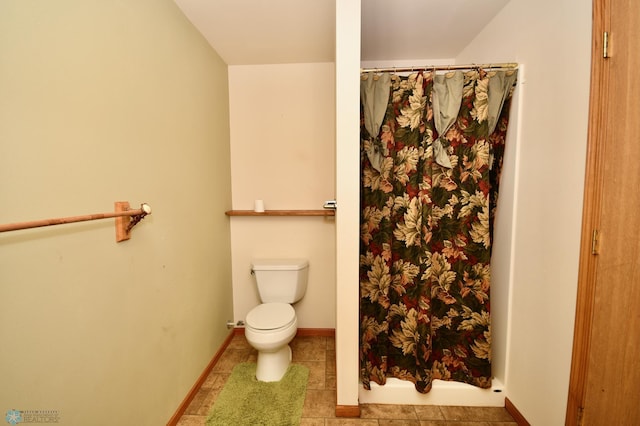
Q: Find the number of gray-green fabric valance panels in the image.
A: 3